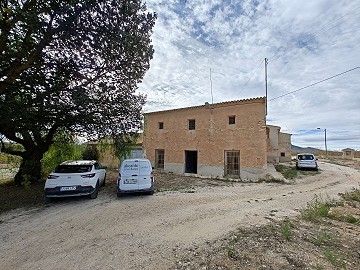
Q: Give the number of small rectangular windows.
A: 3